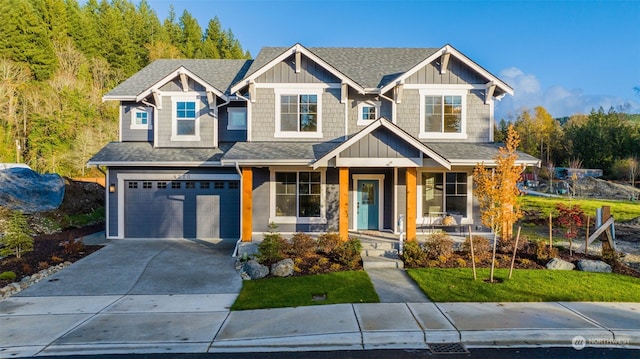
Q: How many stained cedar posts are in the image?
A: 4